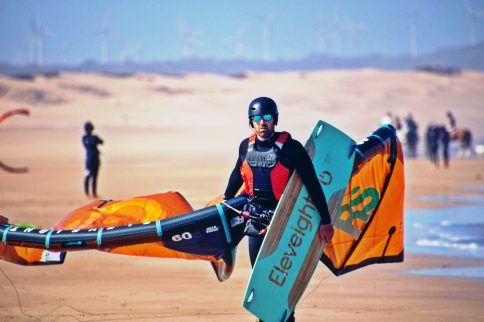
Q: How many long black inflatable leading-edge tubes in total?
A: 1